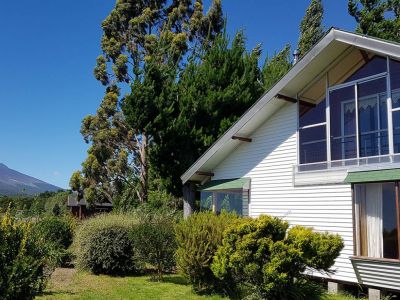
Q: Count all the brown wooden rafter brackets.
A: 4